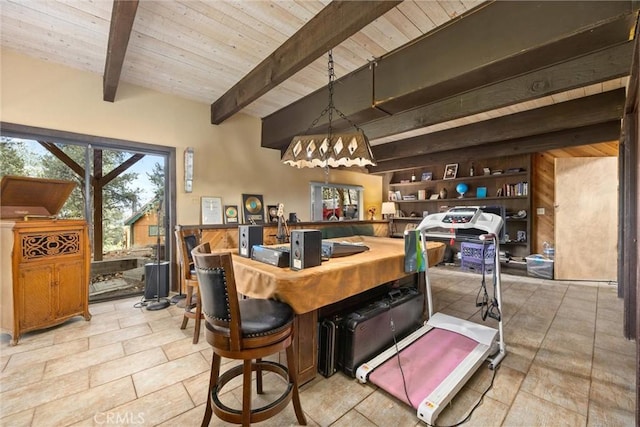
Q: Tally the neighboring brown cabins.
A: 1